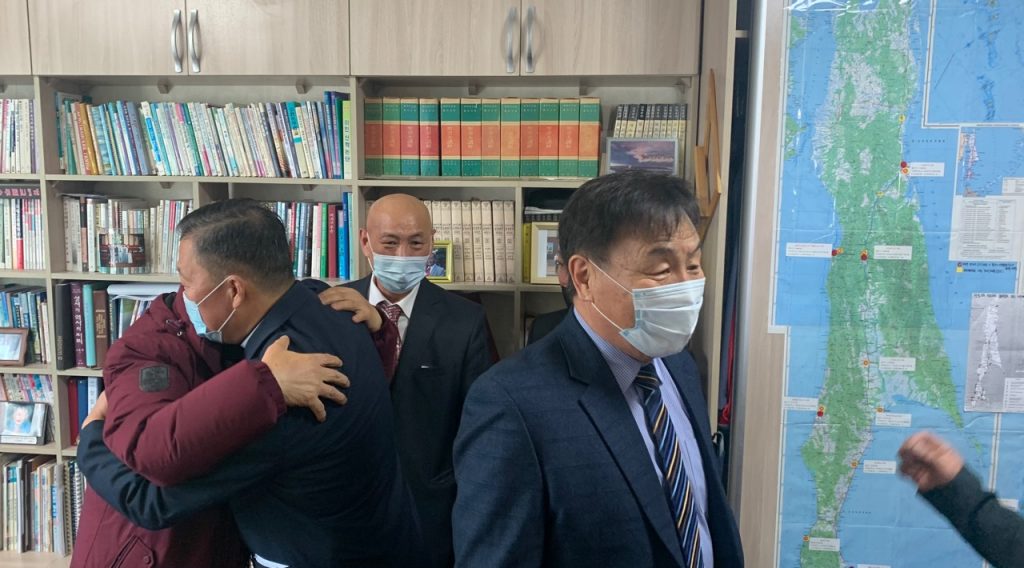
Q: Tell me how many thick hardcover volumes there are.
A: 12